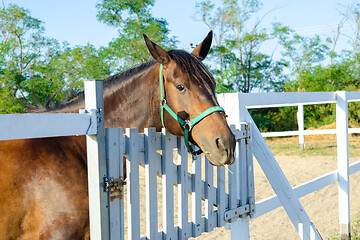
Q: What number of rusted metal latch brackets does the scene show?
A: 1